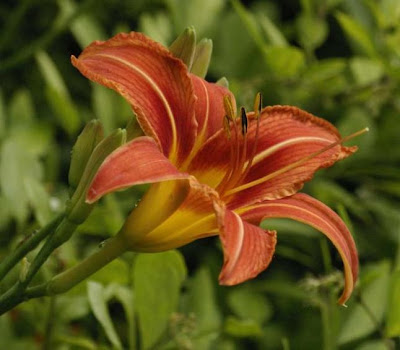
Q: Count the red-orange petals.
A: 6